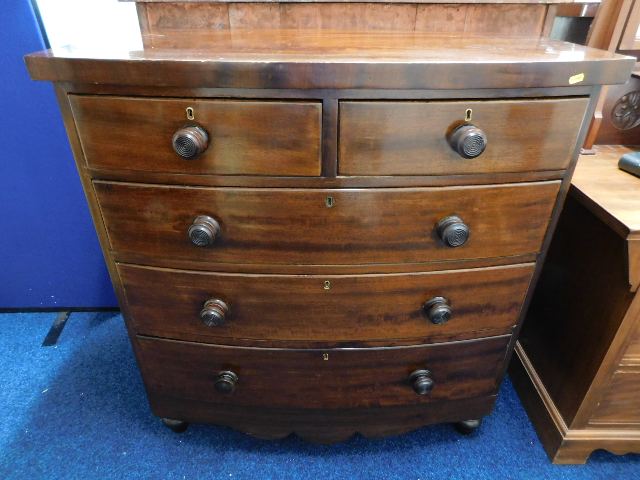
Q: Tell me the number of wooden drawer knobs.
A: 8